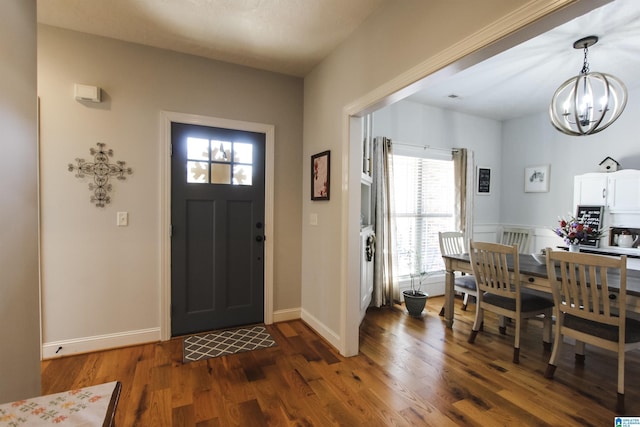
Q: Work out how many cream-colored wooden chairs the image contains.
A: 4